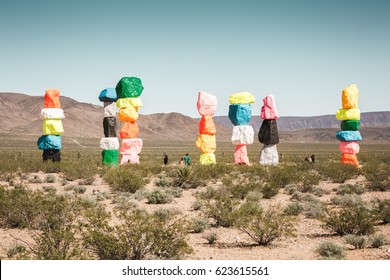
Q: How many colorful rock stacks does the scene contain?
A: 7